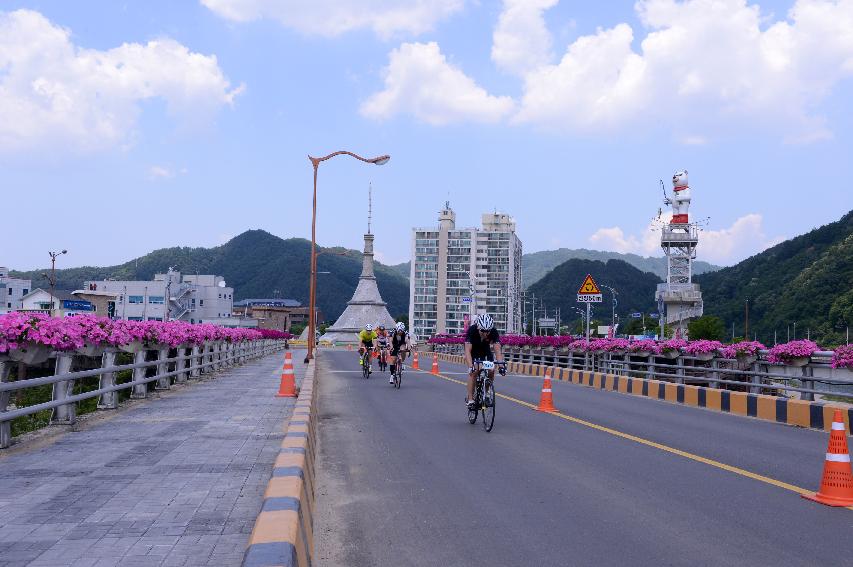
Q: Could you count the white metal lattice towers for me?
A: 1